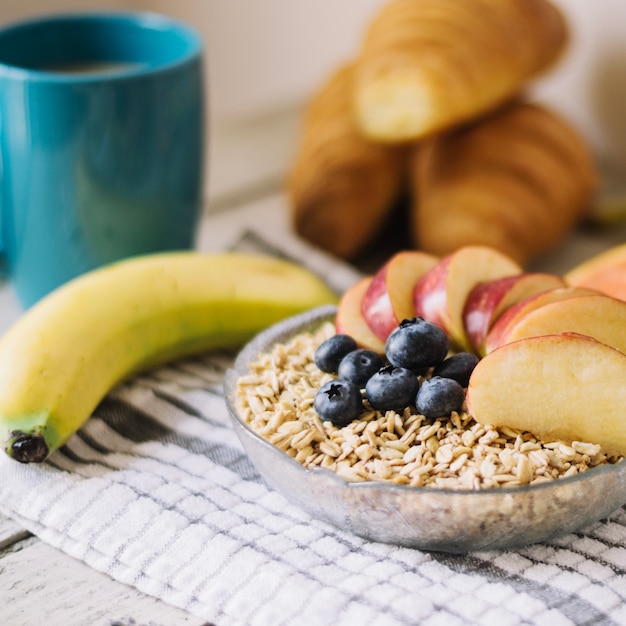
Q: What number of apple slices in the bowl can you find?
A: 7